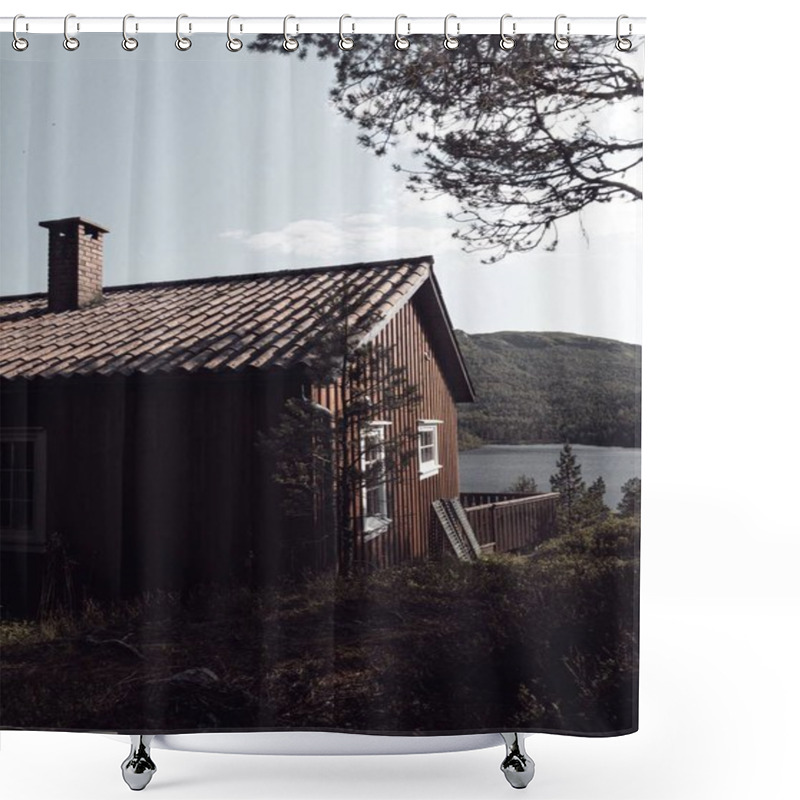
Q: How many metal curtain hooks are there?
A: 12